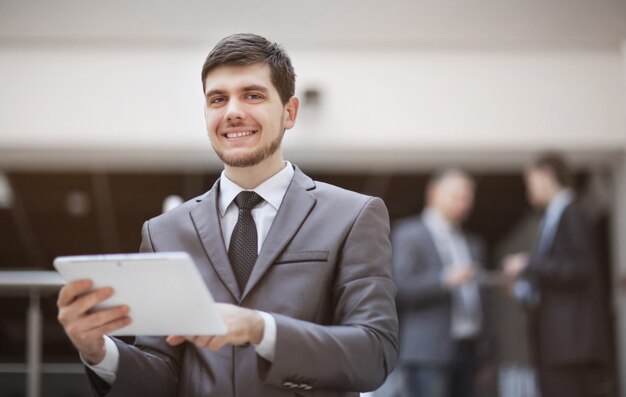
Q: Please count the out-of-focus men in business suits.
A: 2